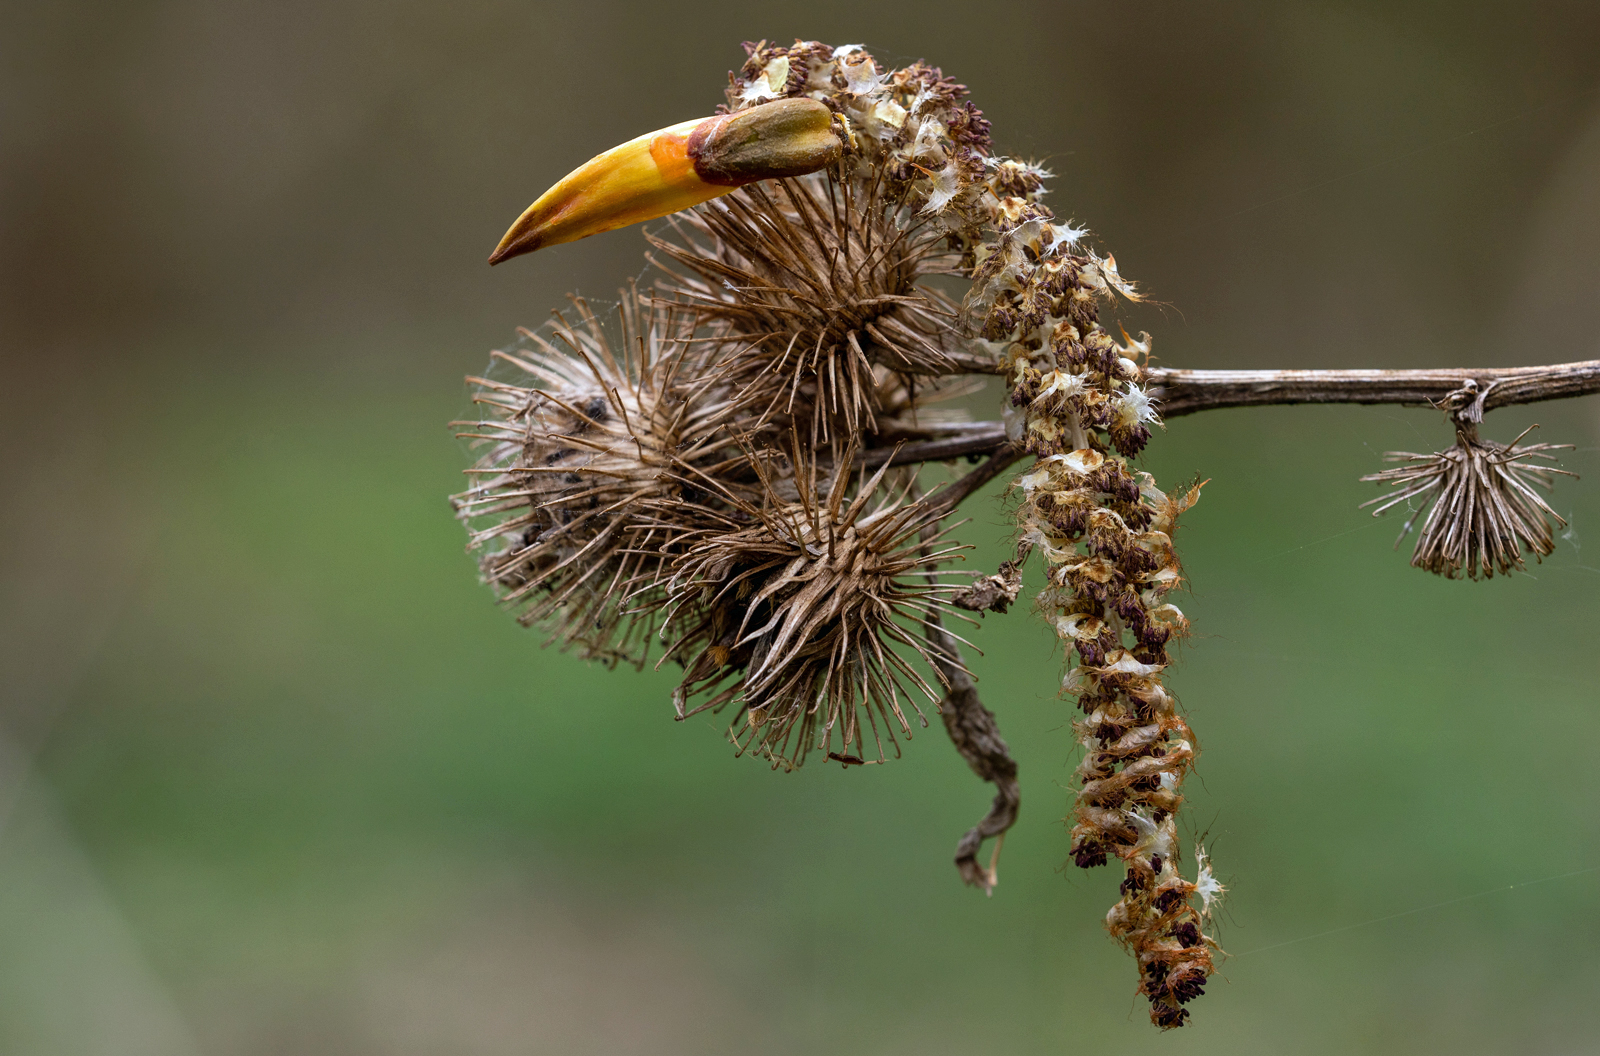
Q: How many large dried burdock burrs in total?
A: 3